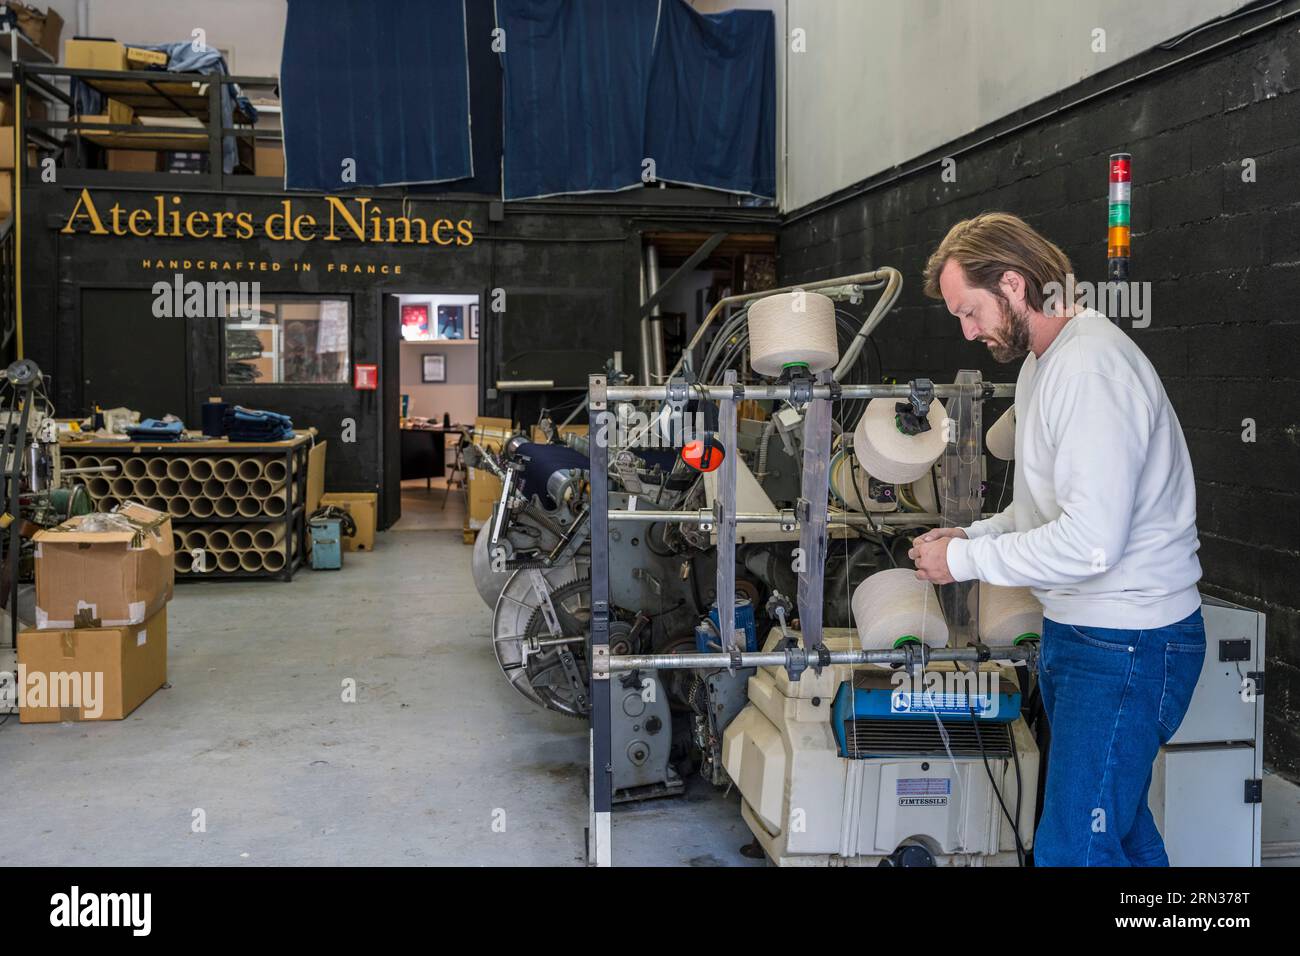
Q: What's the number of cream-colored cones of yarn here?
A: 5